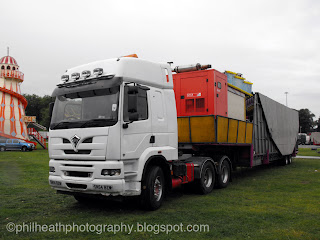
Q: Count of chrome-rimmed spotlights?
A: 4